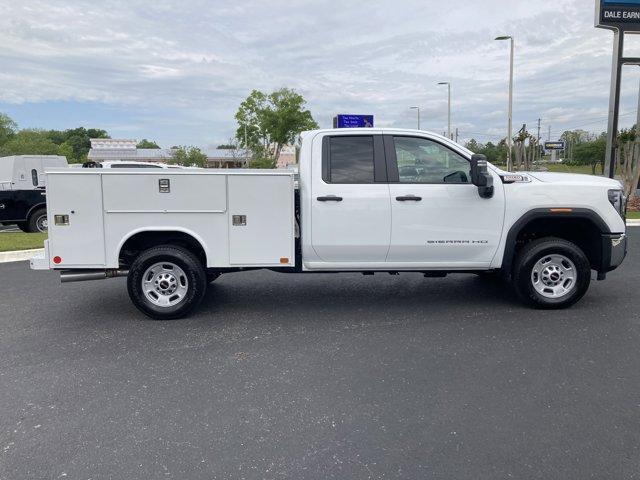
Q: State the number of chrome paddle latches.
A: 3